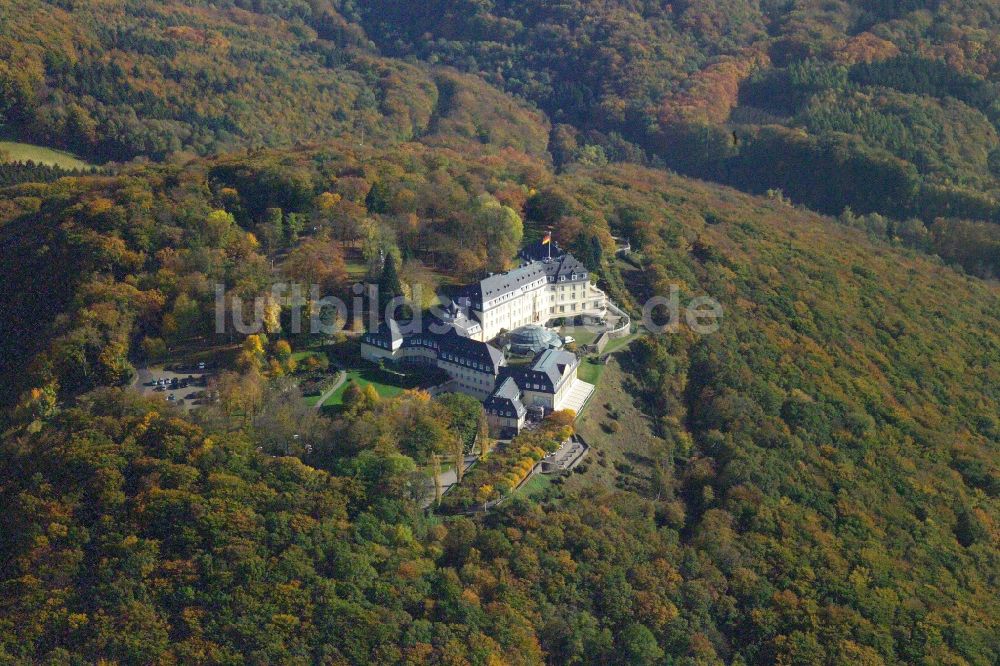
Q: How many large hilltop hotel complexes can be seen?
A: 1